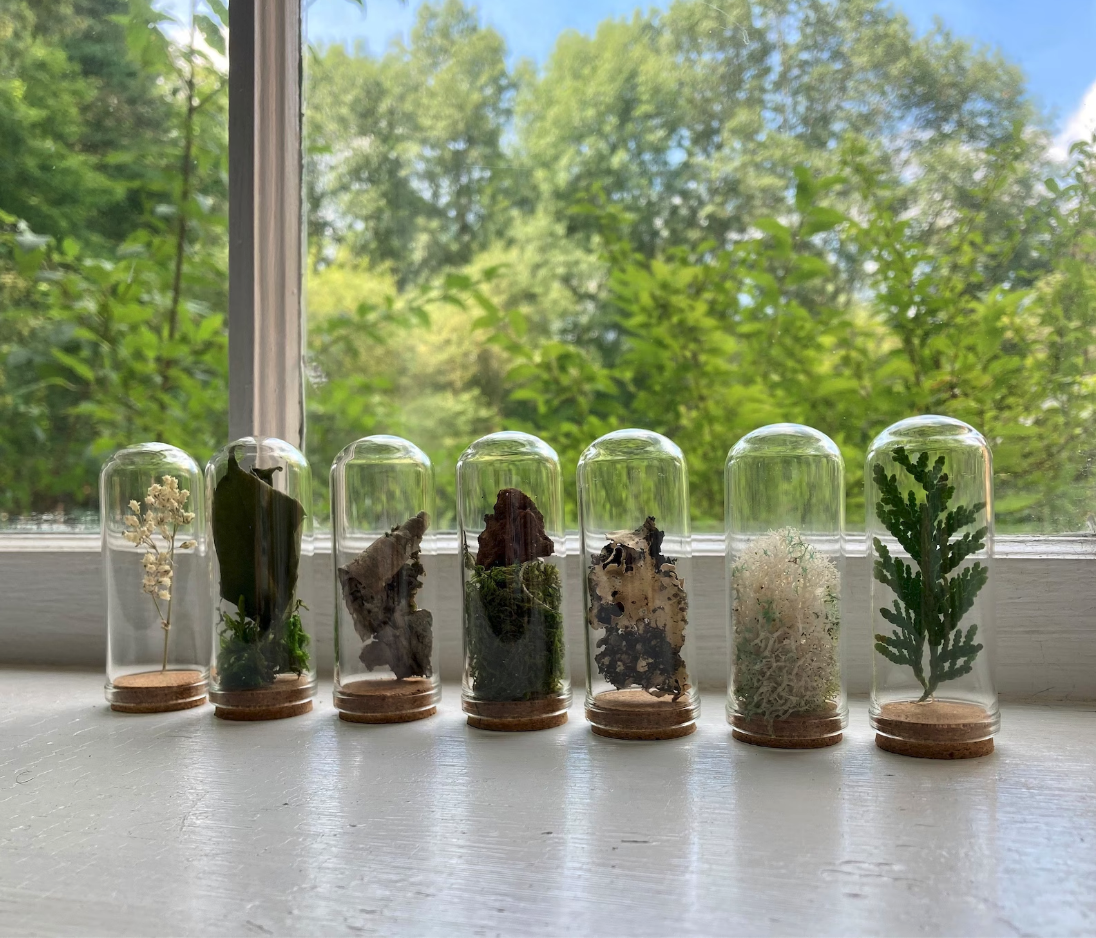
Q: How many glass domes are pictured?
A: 7